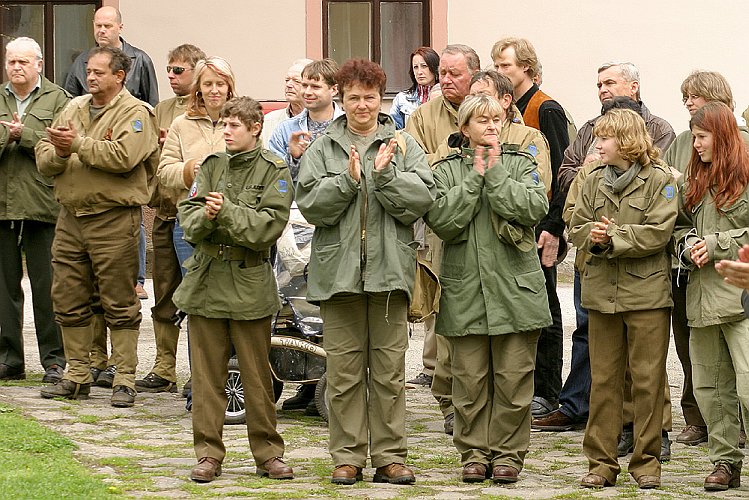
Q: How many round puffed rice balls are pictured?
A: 0